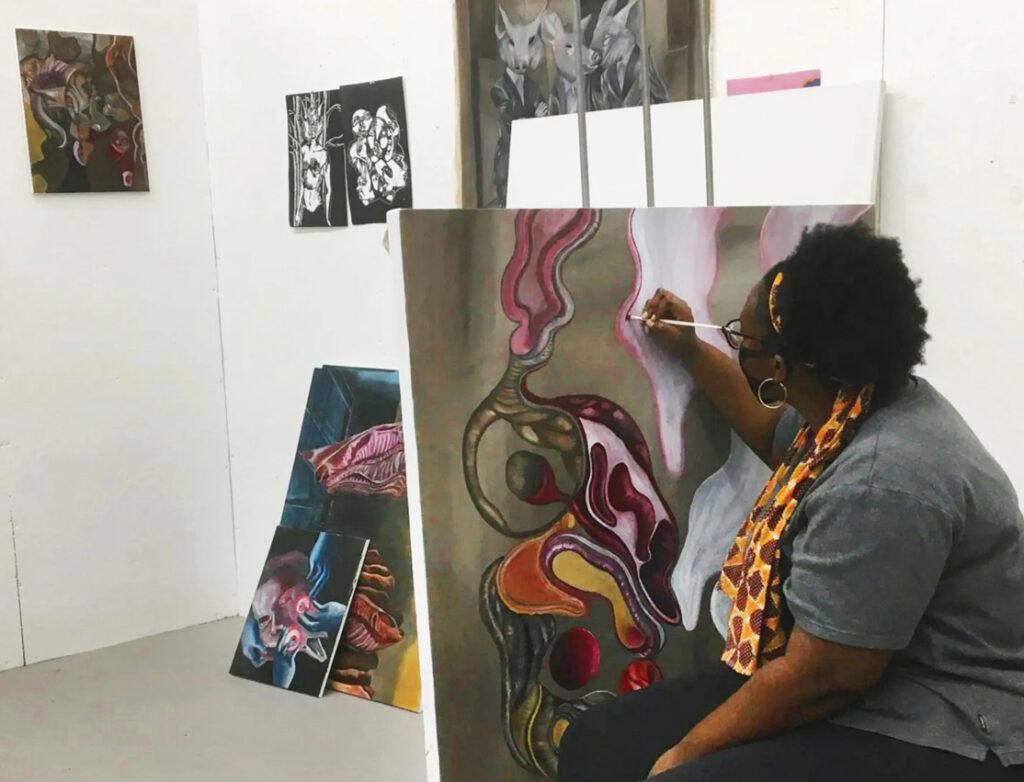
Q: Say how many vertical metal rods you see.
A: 3